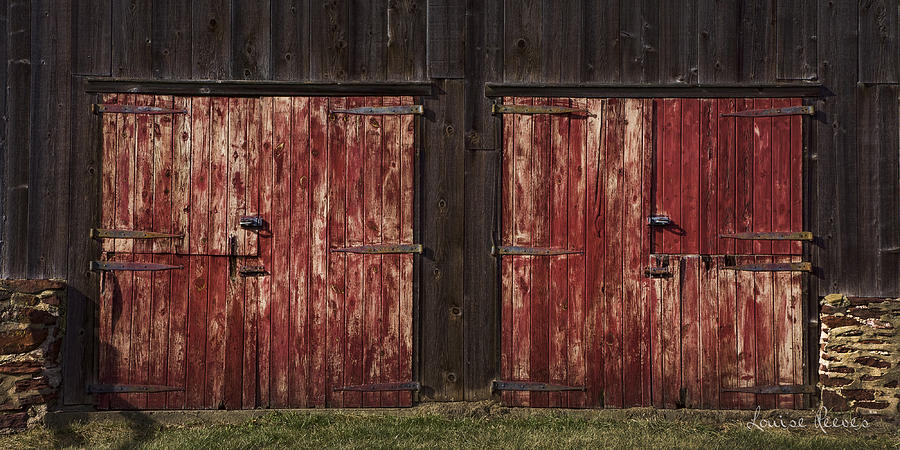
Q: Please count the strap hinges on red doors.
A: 14